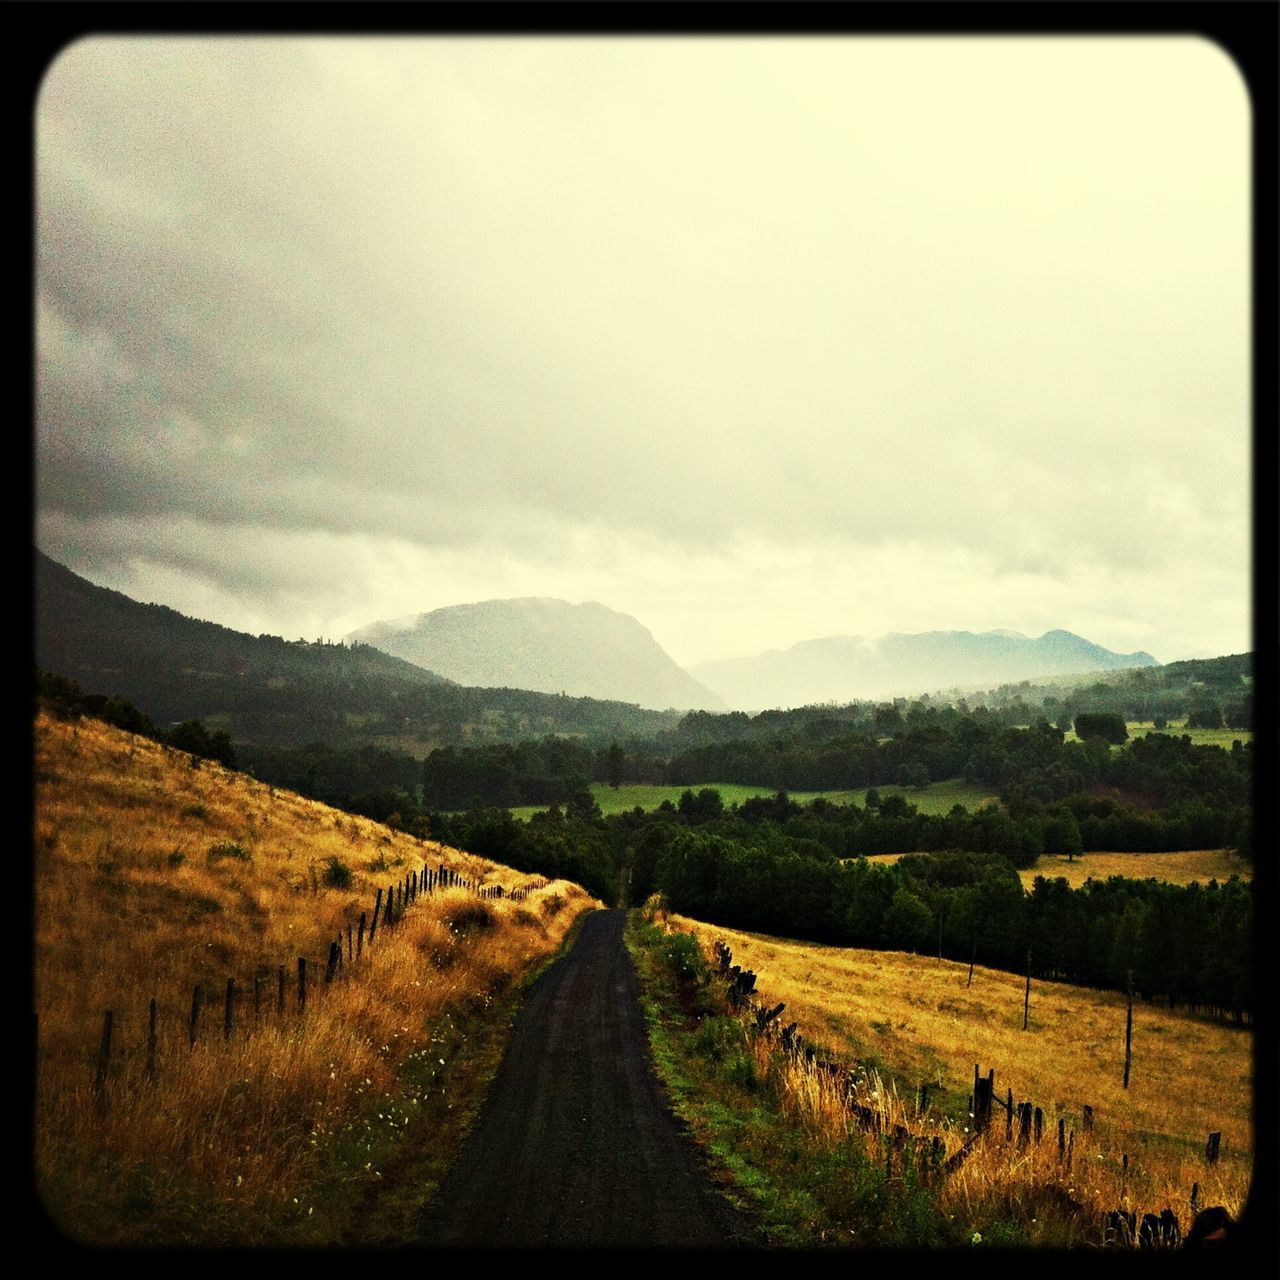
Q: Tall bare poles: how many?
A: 4